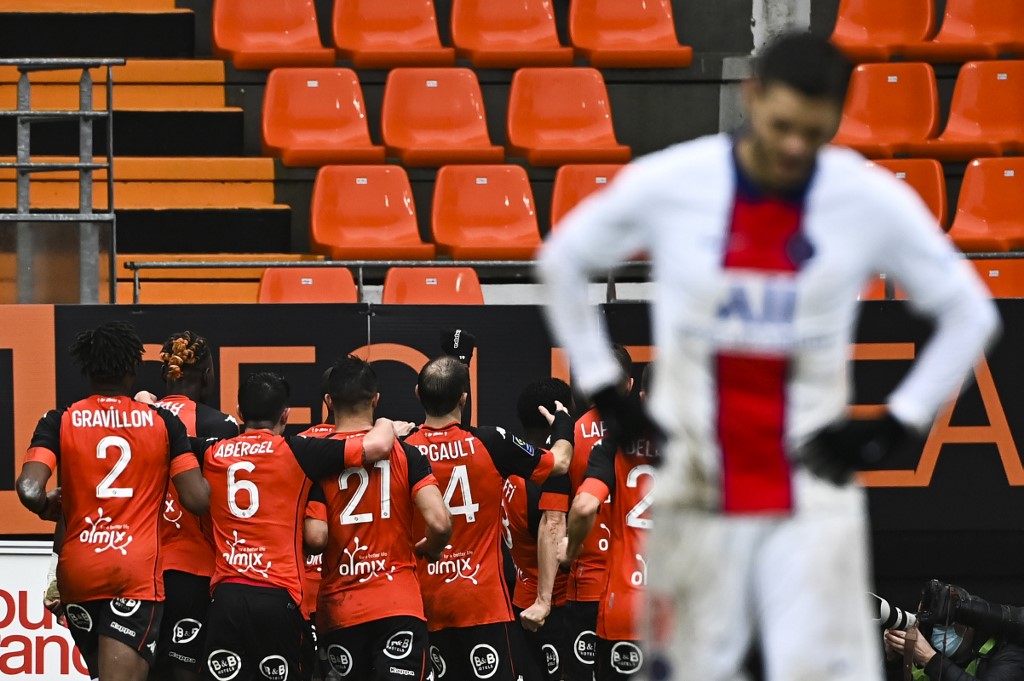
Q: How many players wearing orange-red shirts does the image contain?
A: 9